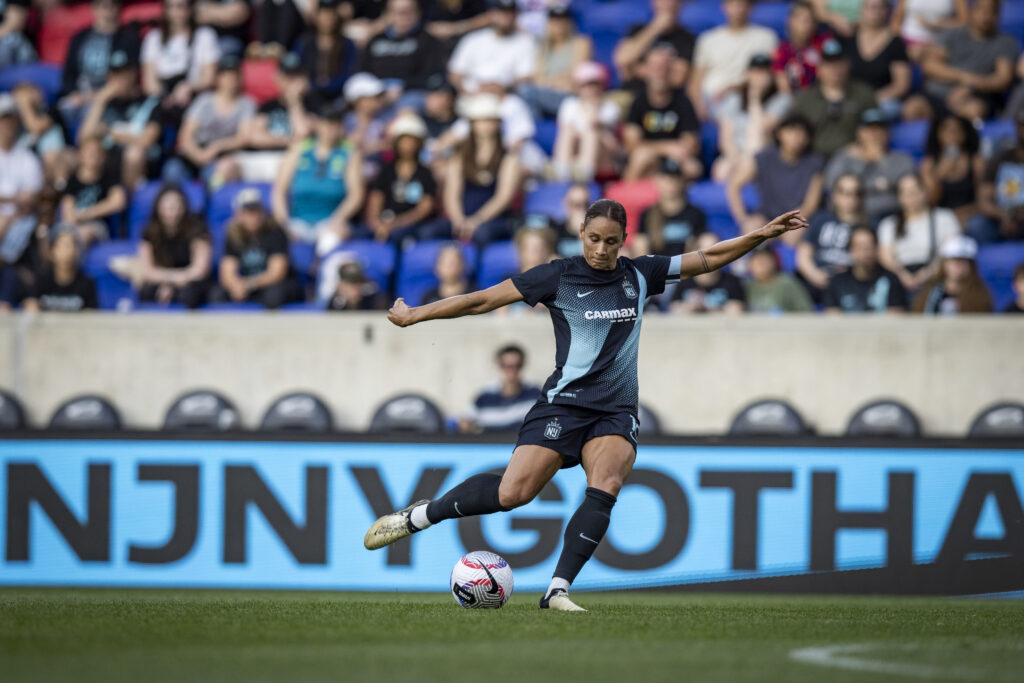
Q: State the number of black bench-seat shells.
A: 9